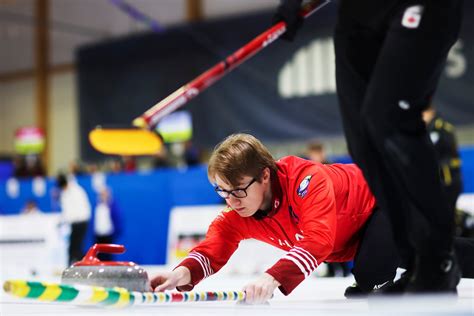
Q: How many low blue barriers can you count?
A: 1